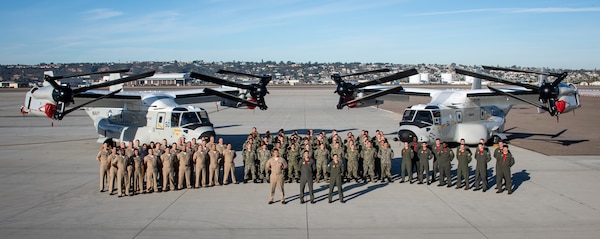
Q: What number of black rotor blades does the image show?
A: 12